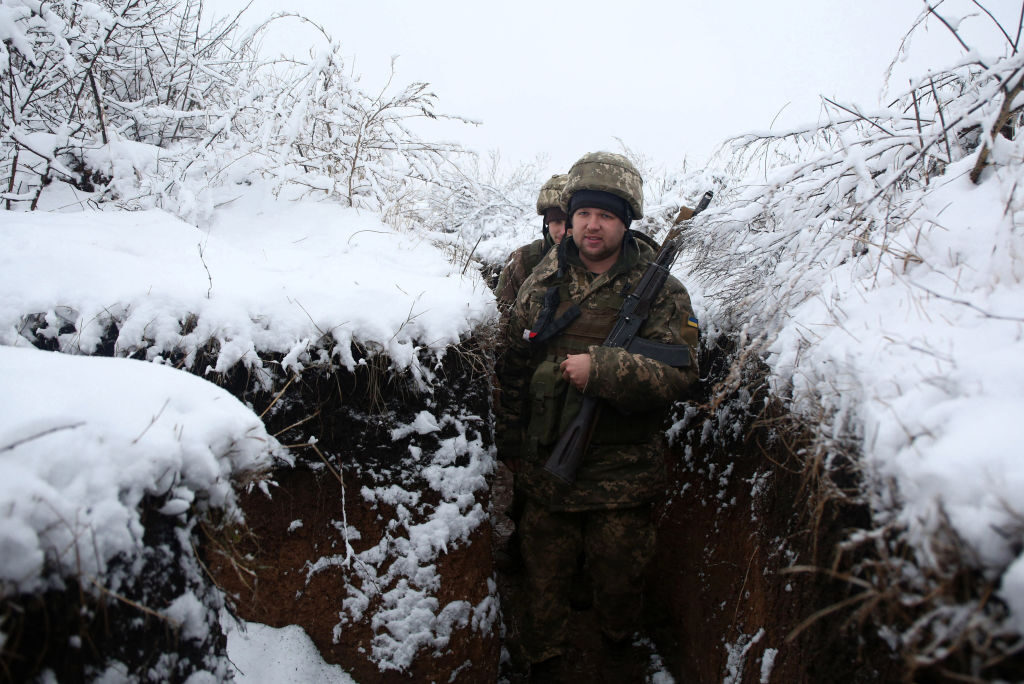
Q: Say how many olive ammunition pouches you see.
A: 2